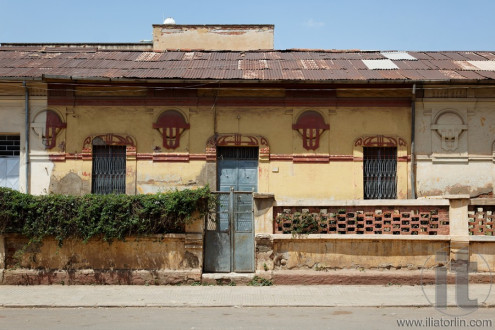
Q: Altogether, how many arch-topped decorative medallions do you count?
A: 4